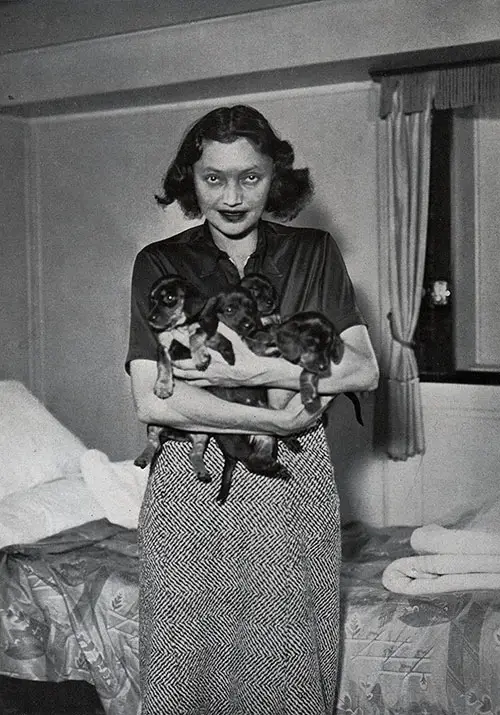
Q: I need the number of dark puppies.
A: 4